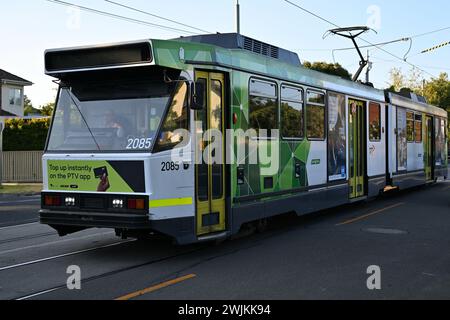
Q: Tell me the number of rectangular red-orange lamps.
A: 2